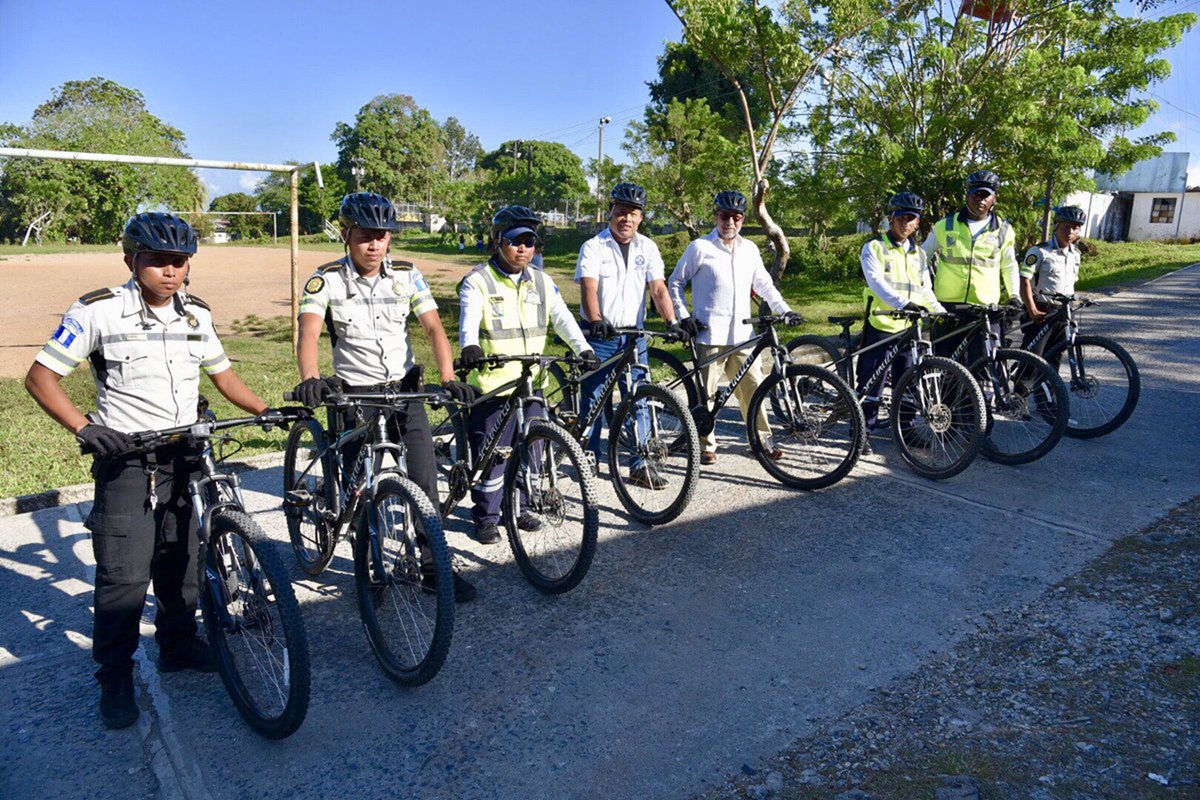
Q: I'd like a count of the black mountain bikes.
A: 8